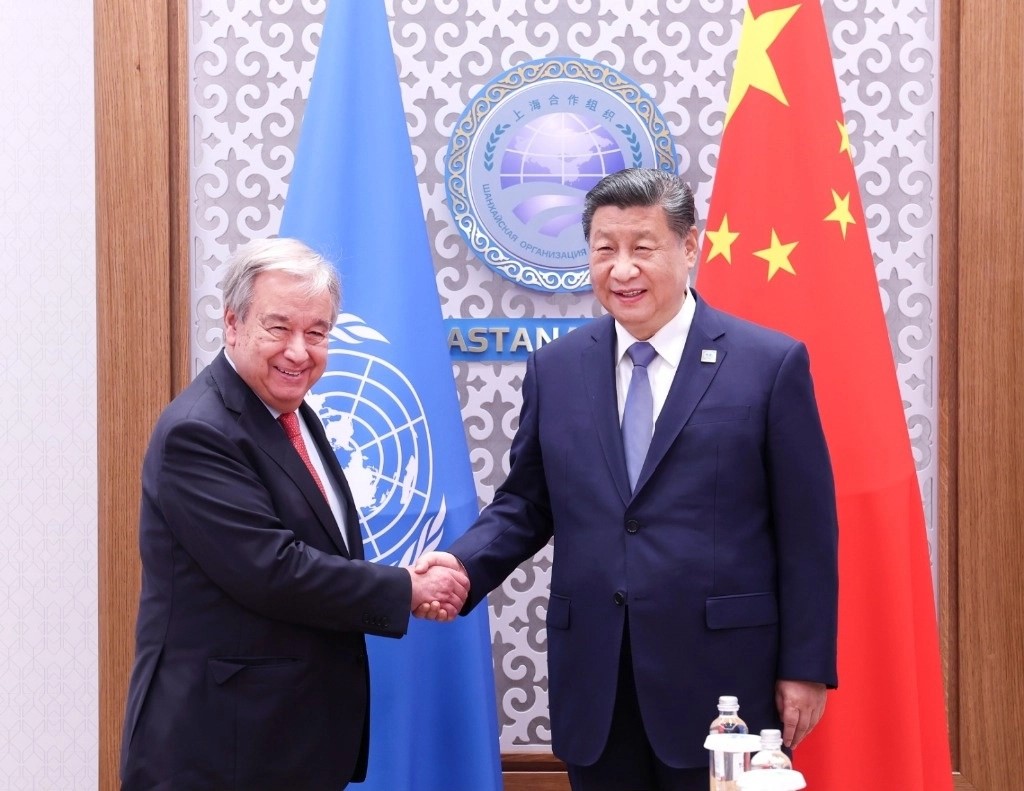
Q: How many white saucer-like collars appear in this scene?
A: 2